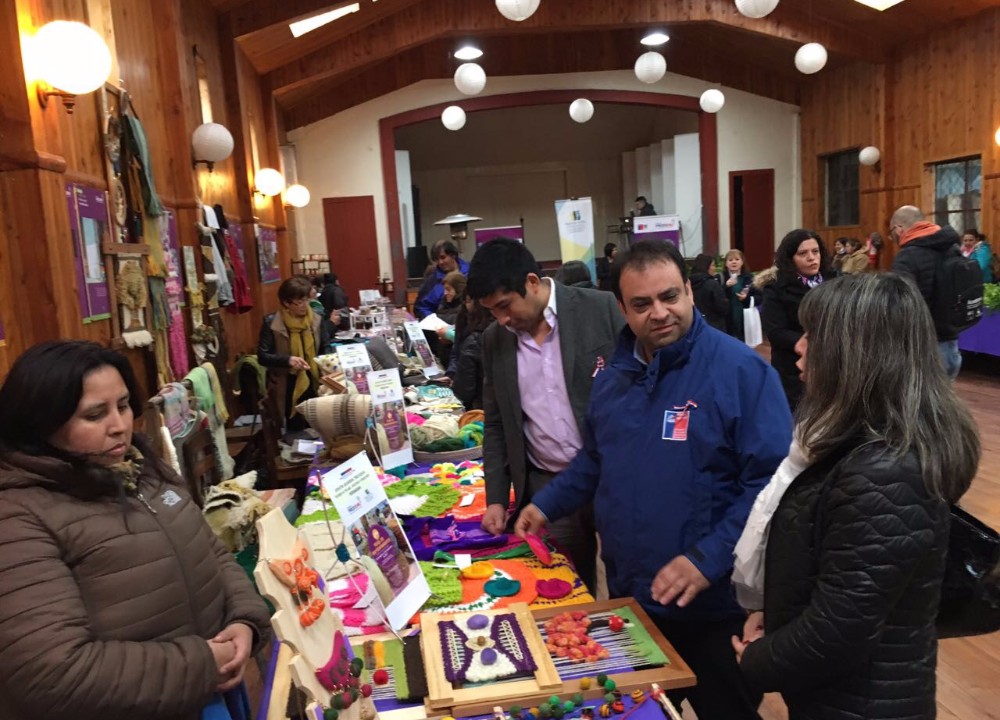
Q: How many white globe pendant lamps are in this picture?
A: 8